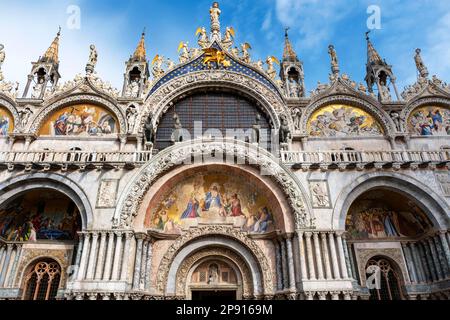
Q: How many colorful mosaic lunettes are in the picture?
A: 7